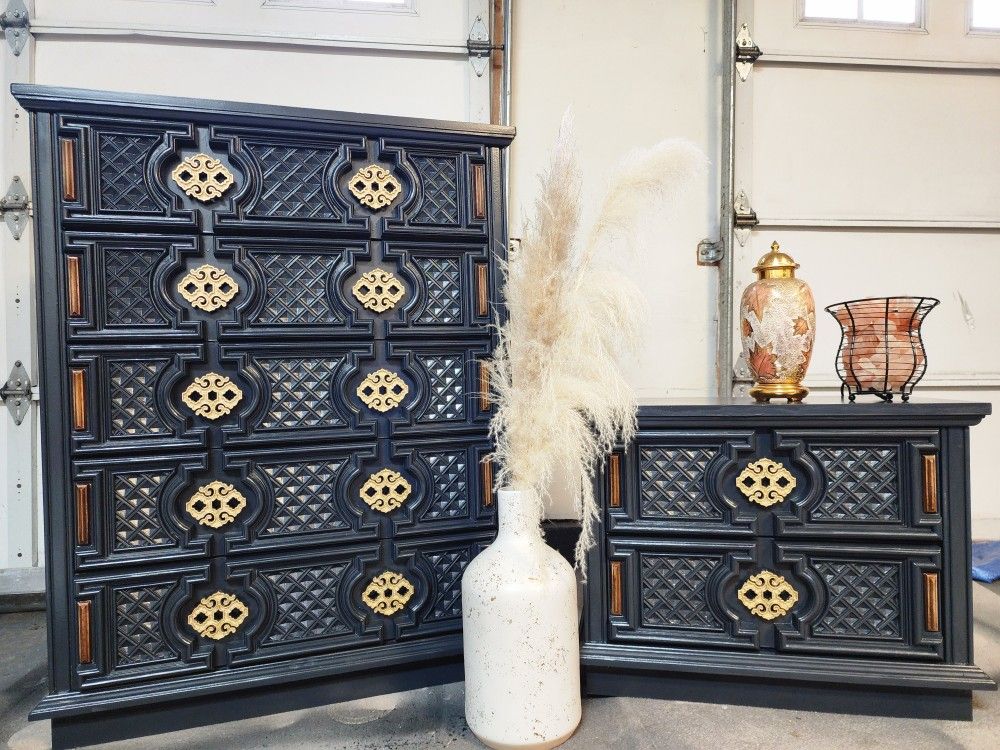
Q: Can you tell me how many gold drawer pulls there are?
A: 12